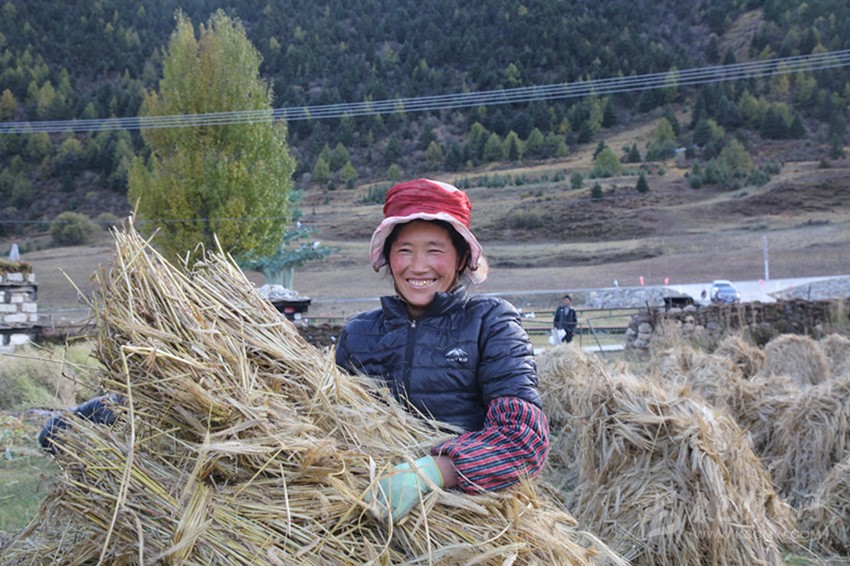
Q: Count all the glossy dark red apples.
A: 0